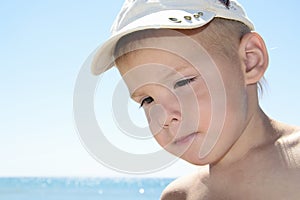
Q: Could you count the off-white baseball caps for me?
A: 1